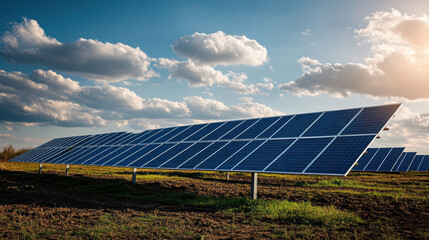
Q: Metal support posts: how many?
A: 5